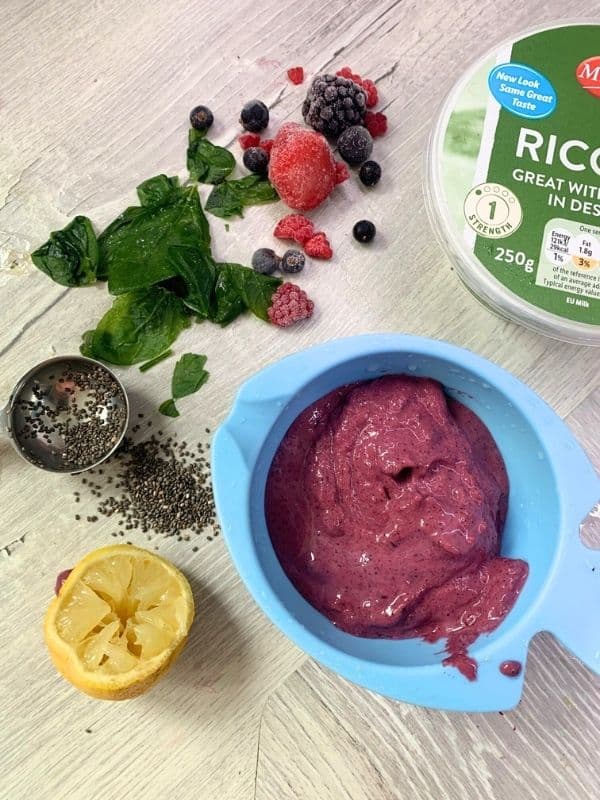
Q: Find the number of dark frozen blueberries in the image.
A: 8